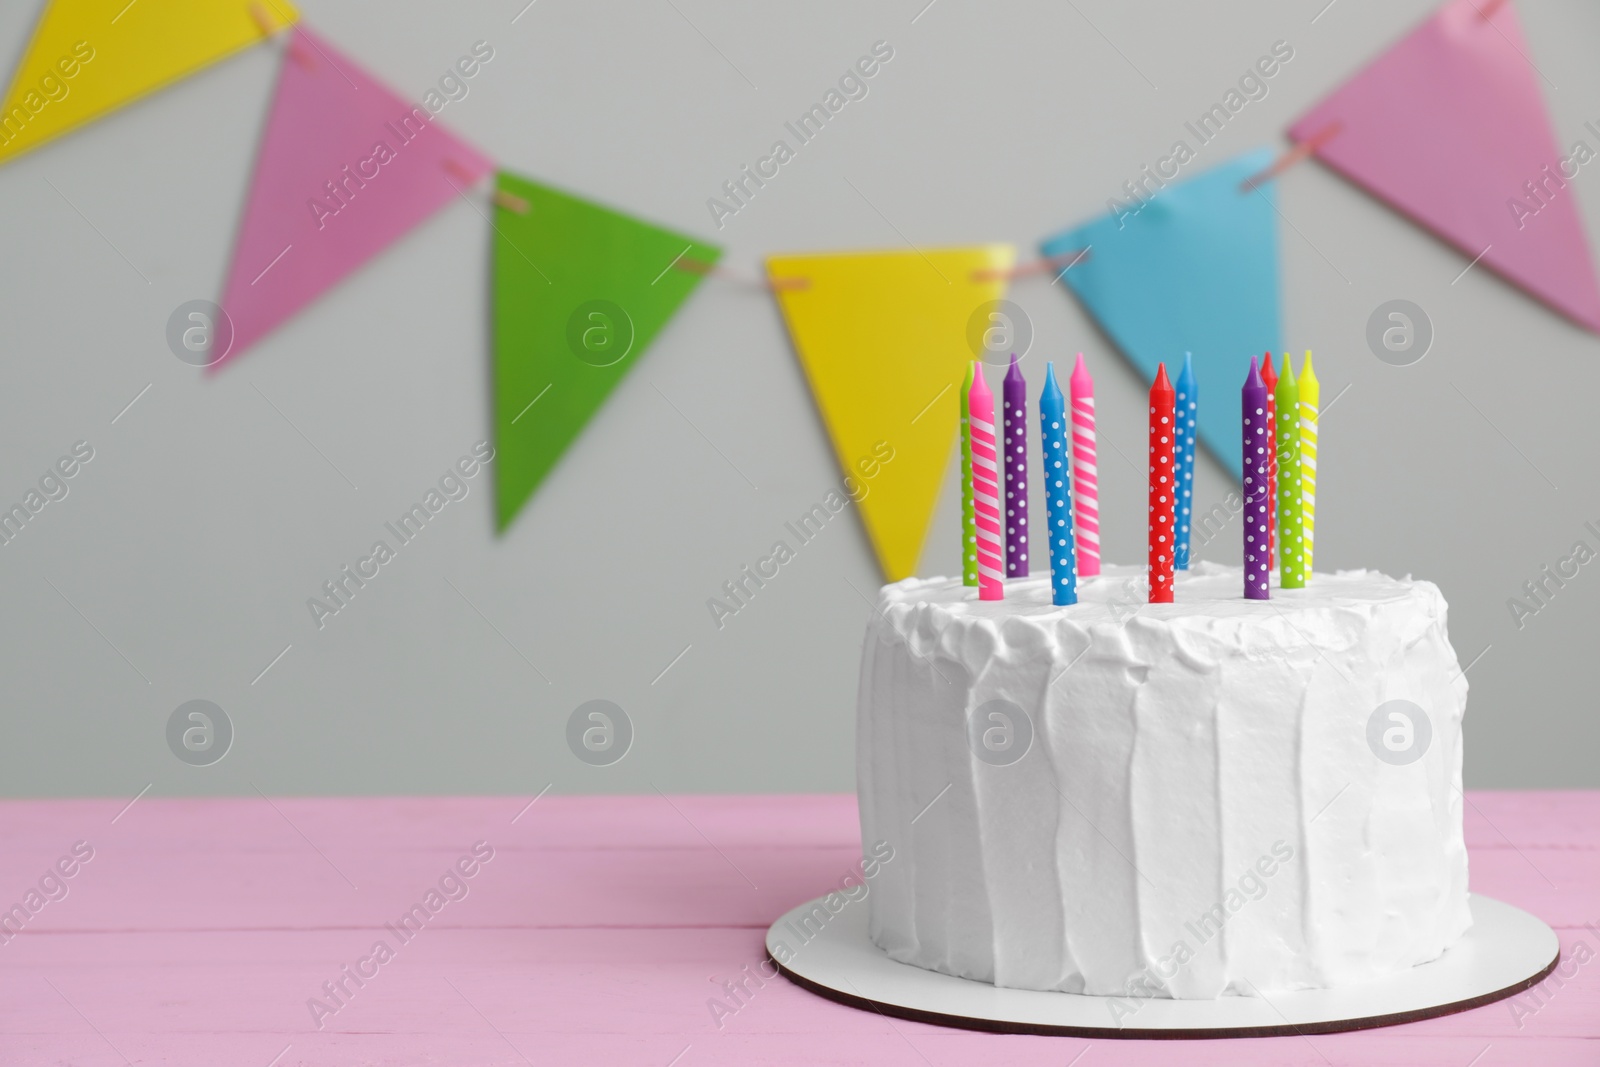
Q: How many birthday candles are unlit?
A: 11